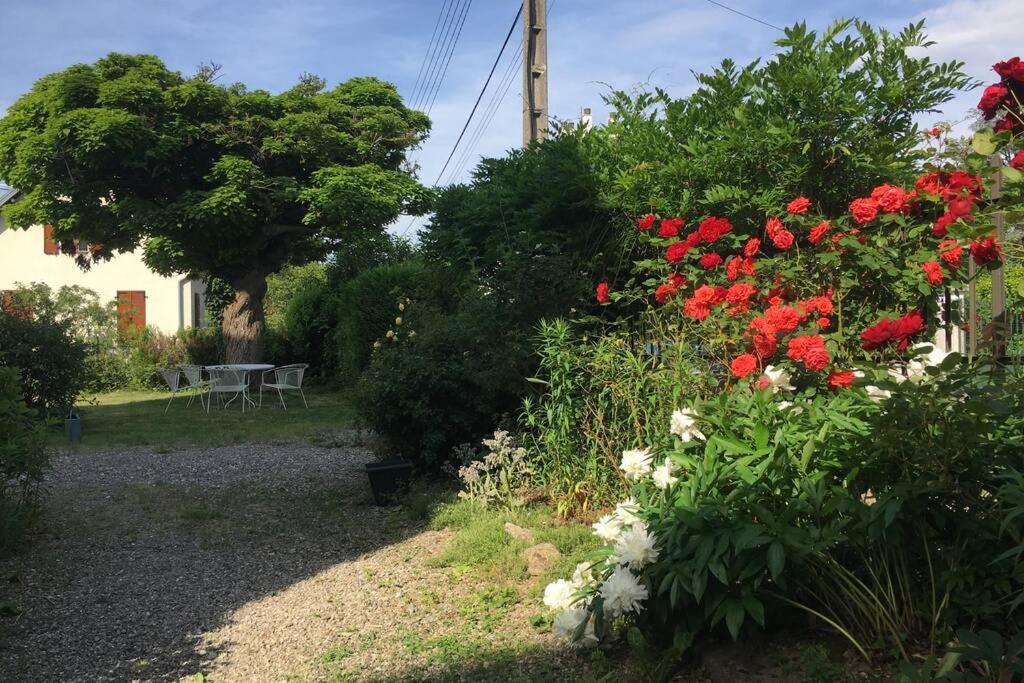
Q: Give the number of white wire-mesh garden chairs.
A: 4